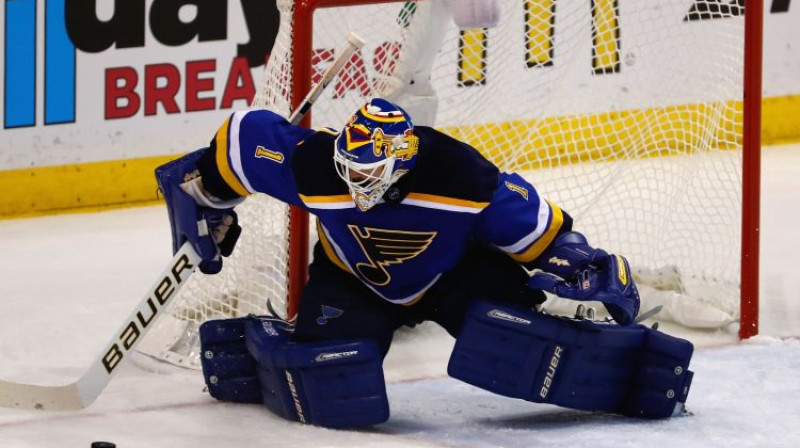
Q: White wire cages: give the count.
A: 1